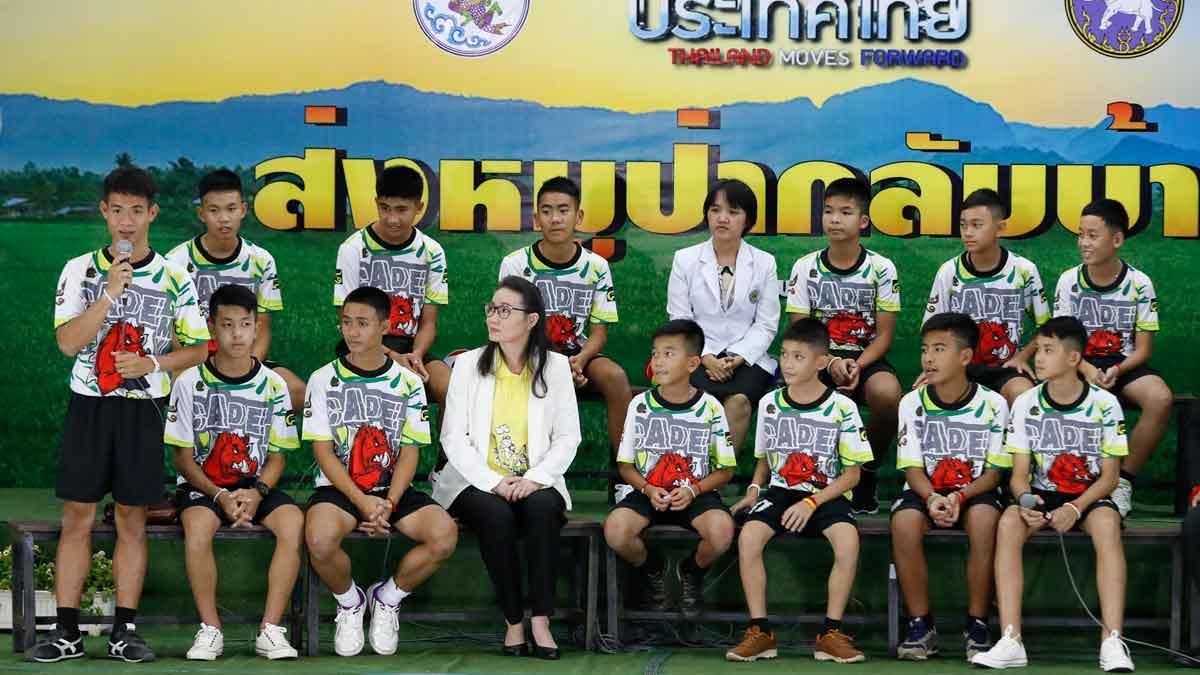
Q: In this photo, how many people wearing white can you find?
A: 15